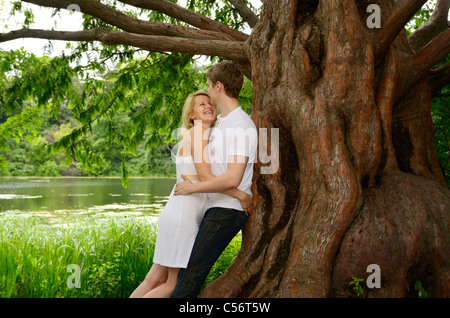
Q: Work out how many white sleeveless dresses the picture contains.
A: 1